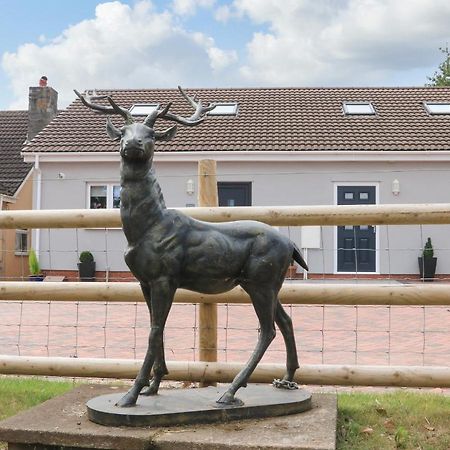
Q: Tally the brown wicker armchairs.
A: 0